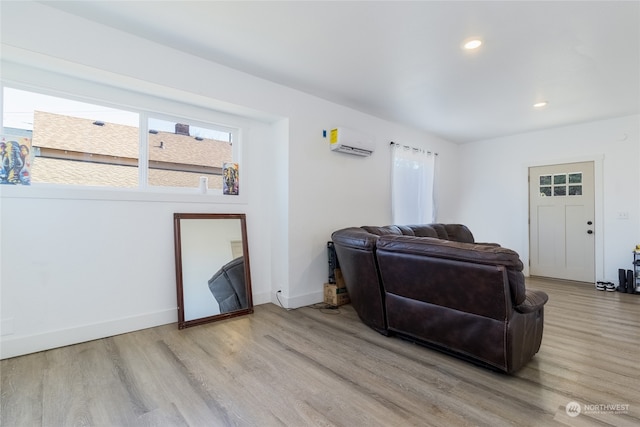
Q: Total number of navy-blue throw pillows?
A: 0